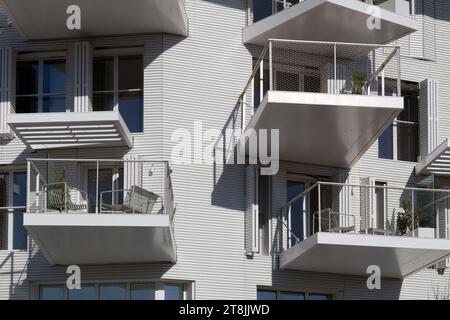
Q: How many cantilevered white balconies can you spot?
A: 5